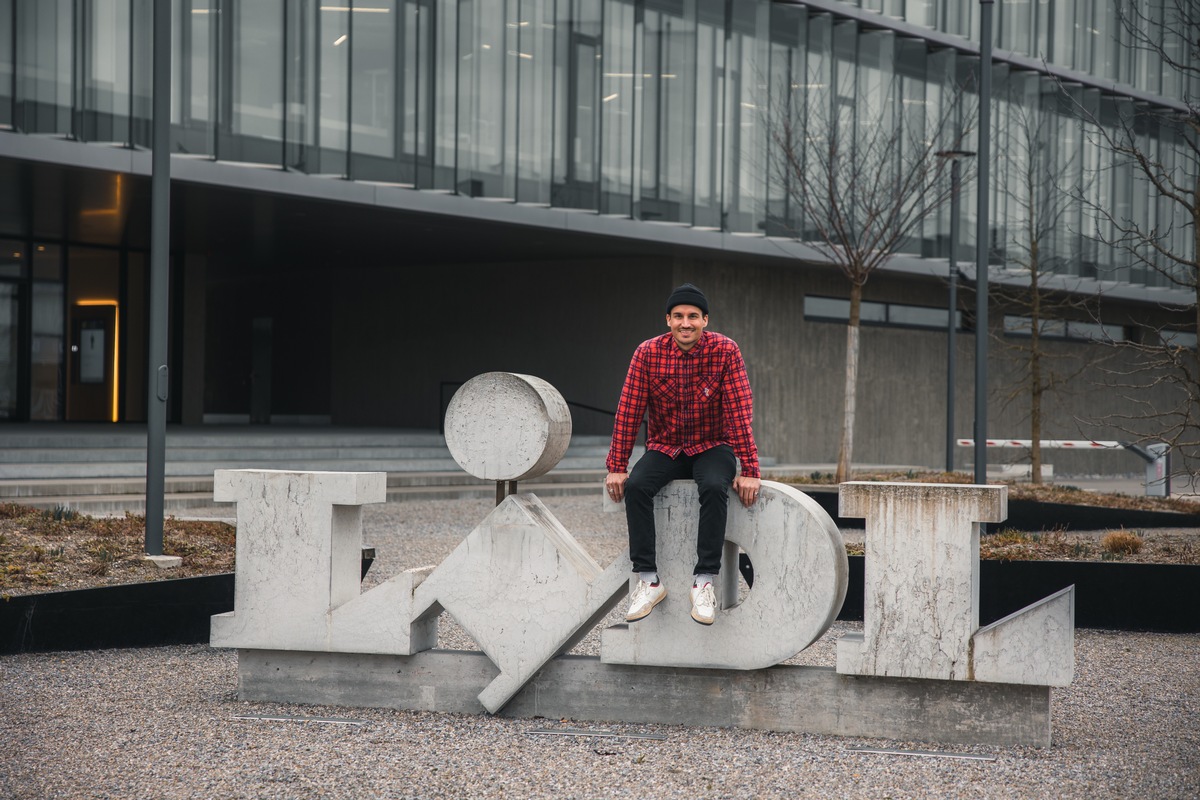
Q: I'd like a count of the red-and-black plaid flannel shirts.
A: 1